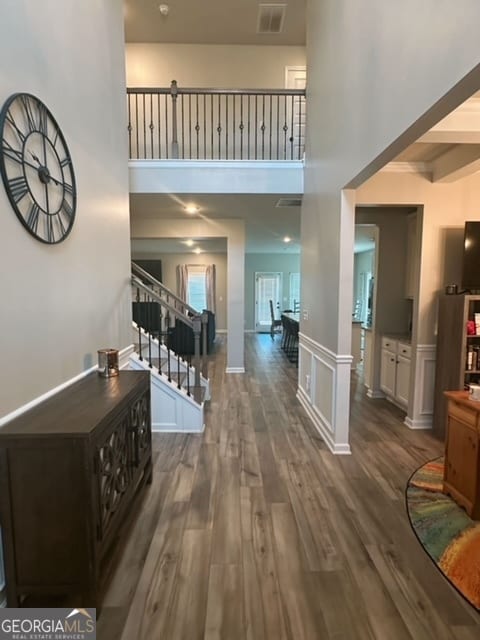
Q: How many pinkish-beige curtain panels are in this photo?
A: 2